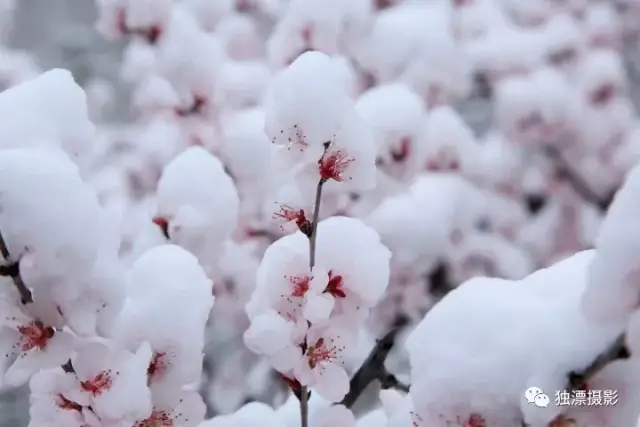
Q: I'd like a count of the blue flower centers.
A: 0